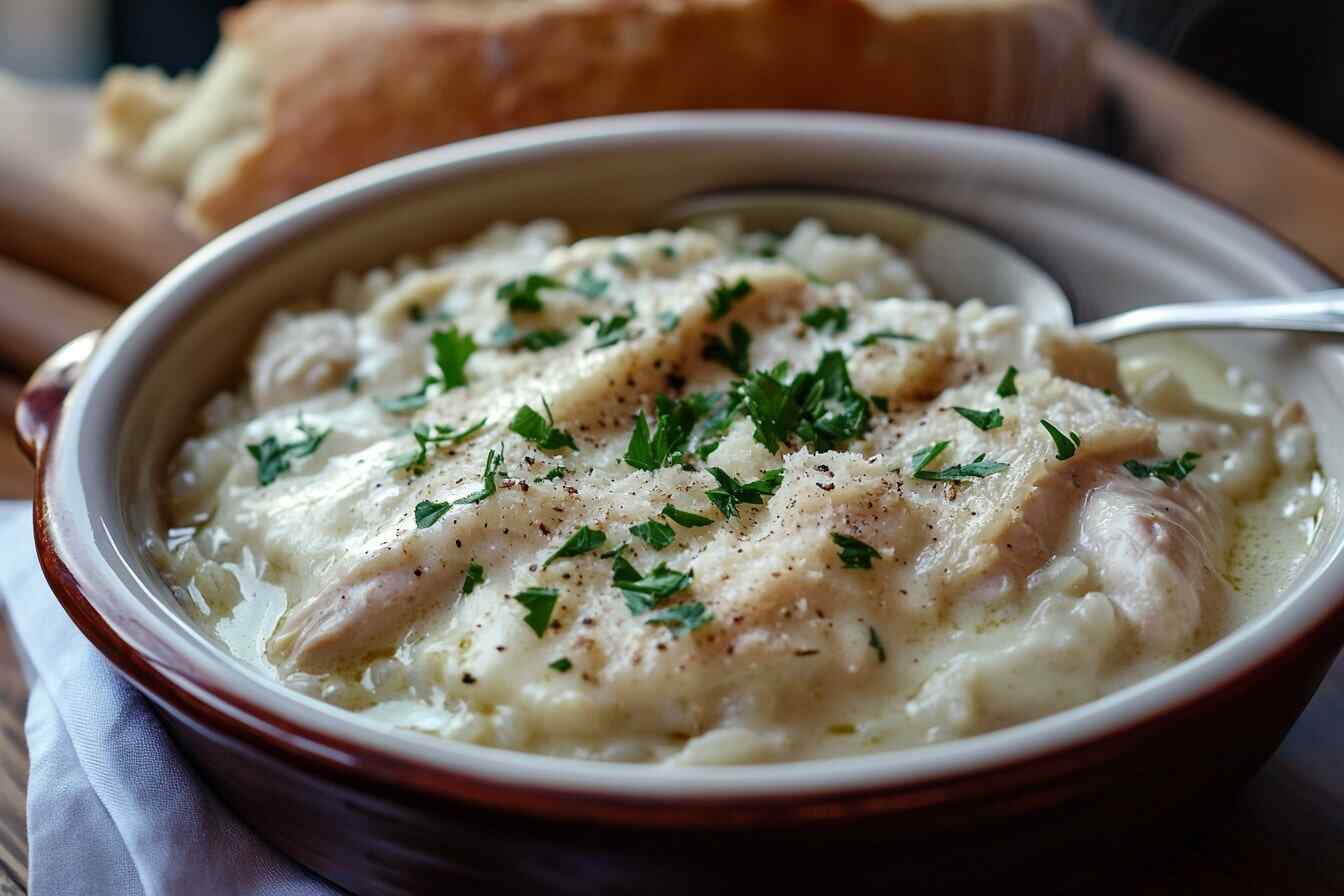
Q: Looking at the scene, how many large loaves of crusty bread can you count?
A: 1